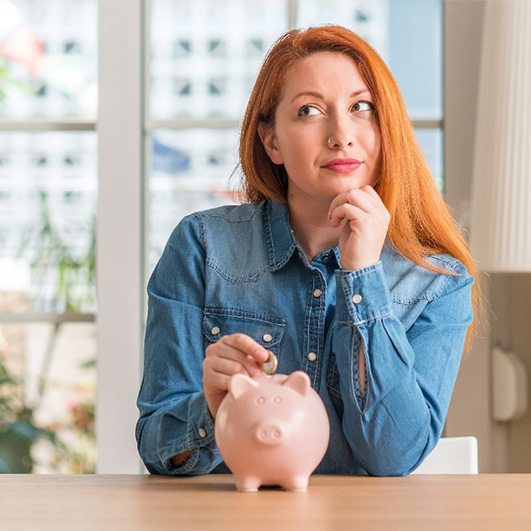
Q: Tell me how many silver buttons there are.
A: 6